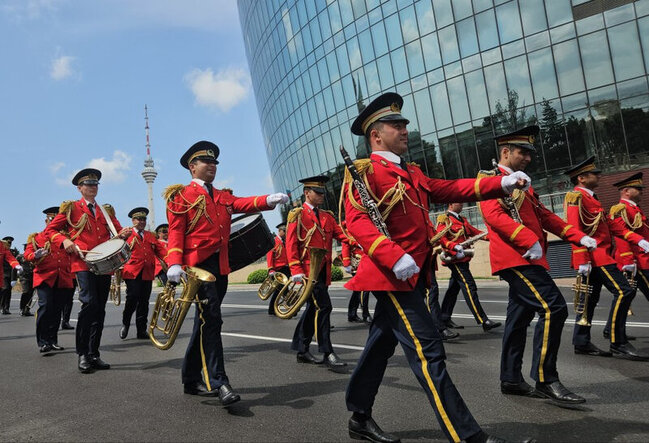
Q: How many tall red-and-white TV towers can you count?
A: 1